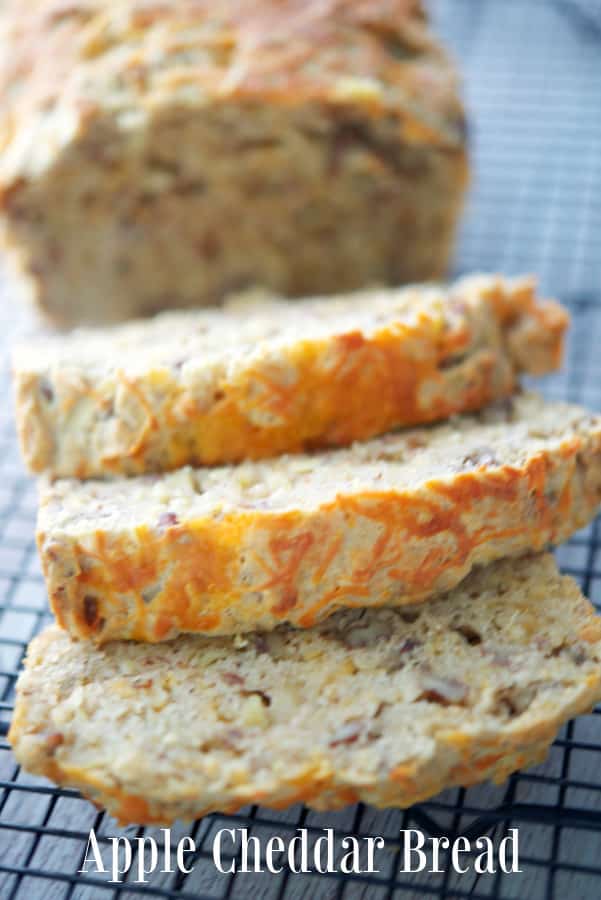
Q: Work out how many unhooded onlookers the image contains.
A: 0